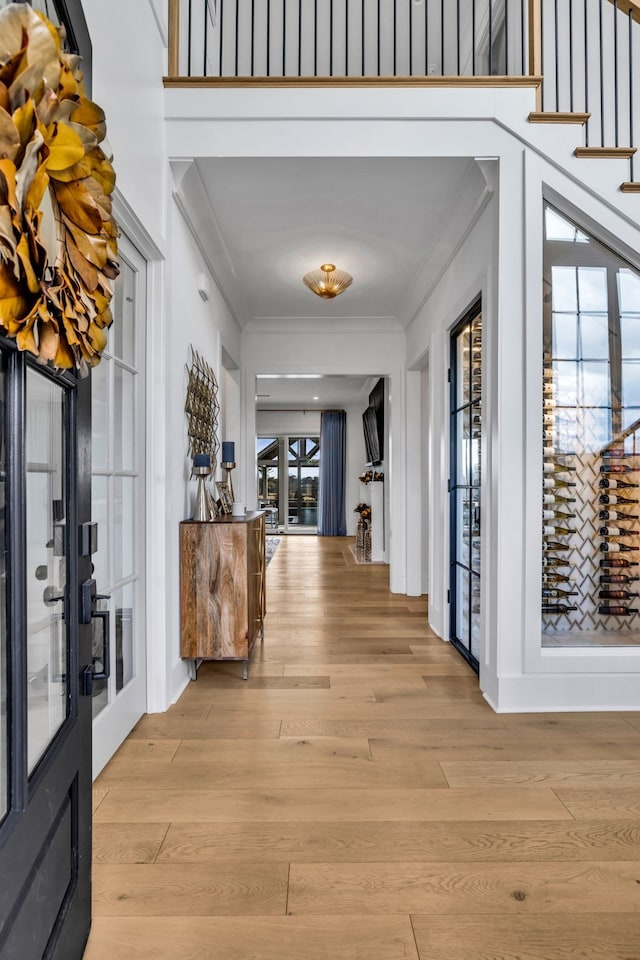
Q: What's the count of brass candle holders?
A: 2